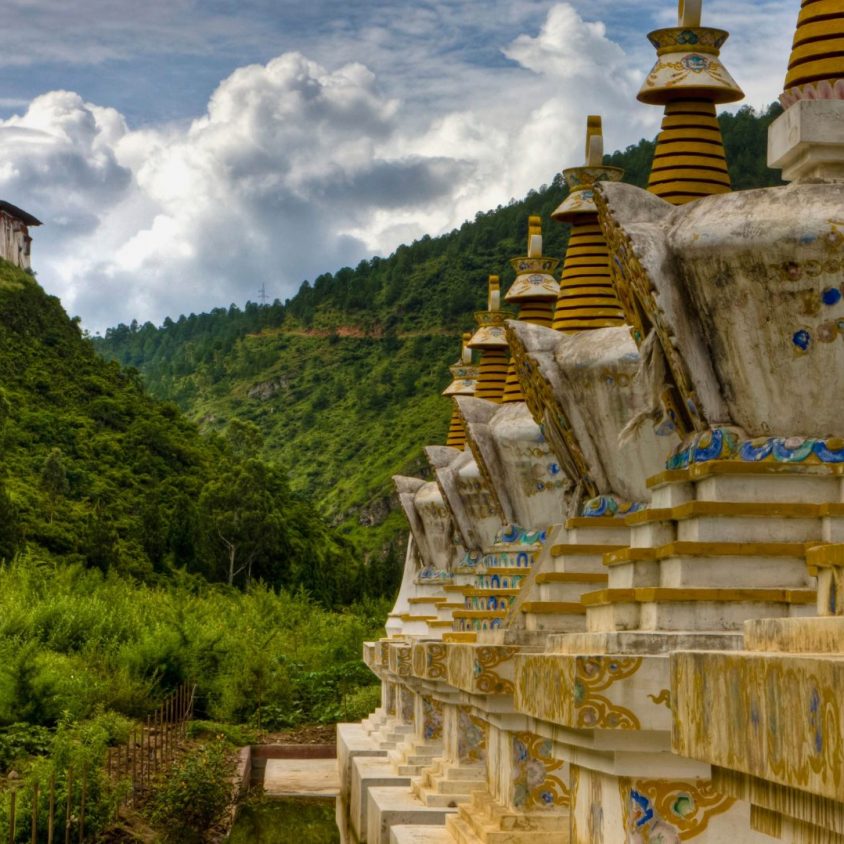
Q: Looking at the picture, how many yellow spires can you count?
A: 6